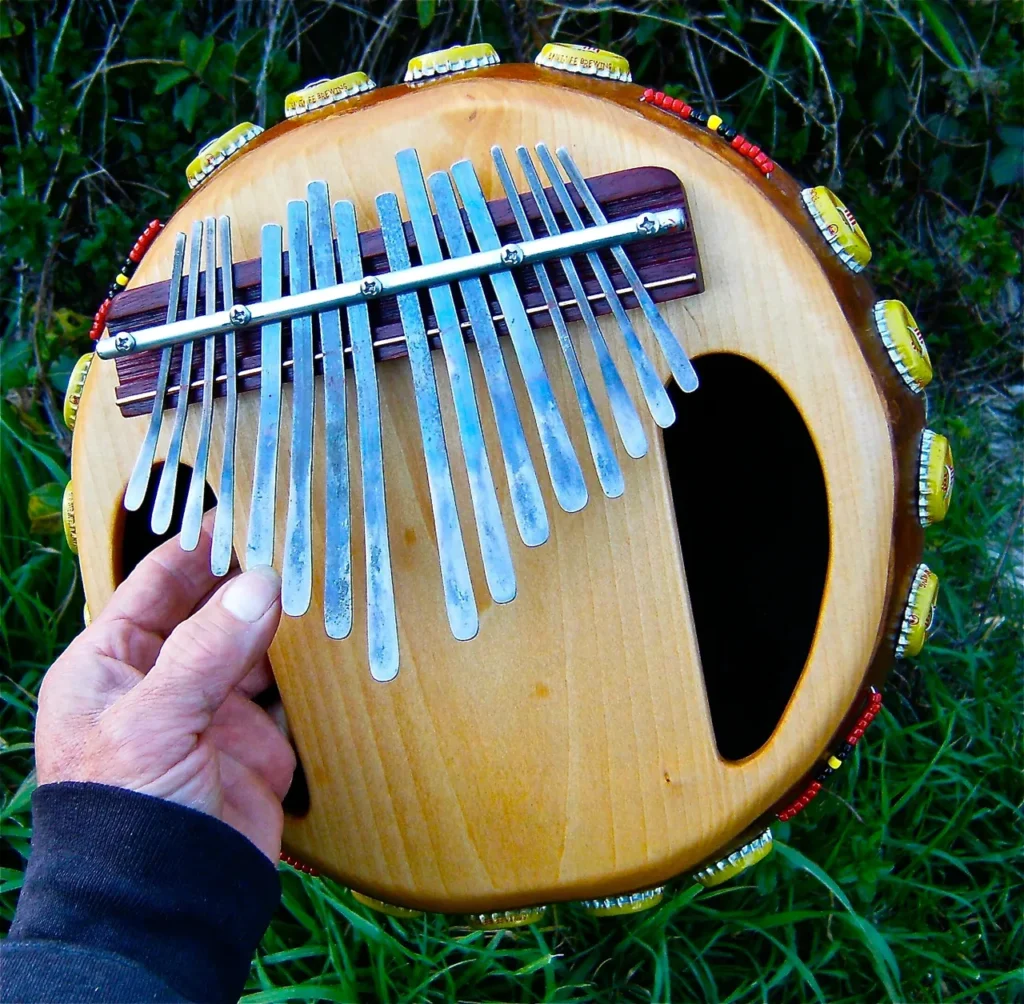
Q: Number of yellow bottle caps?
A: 15